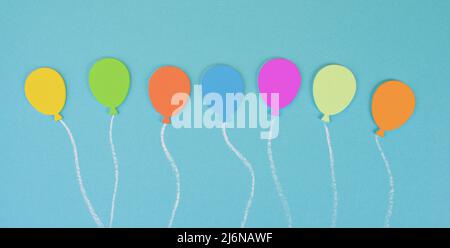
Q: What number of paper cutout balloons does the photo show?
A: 7